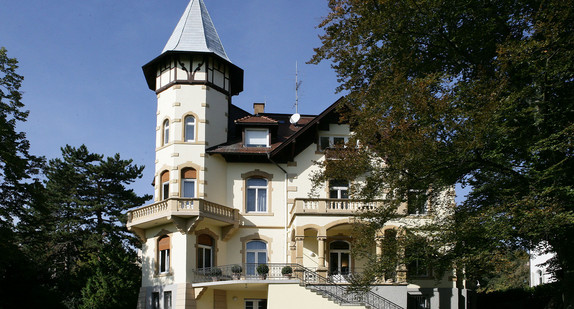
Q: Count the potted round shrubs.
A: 4